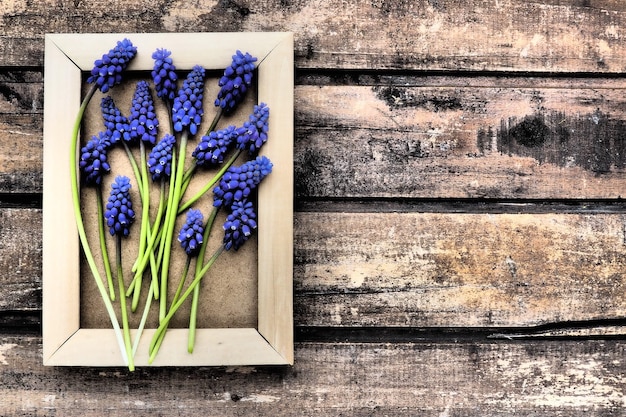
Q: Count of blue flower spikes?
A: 14